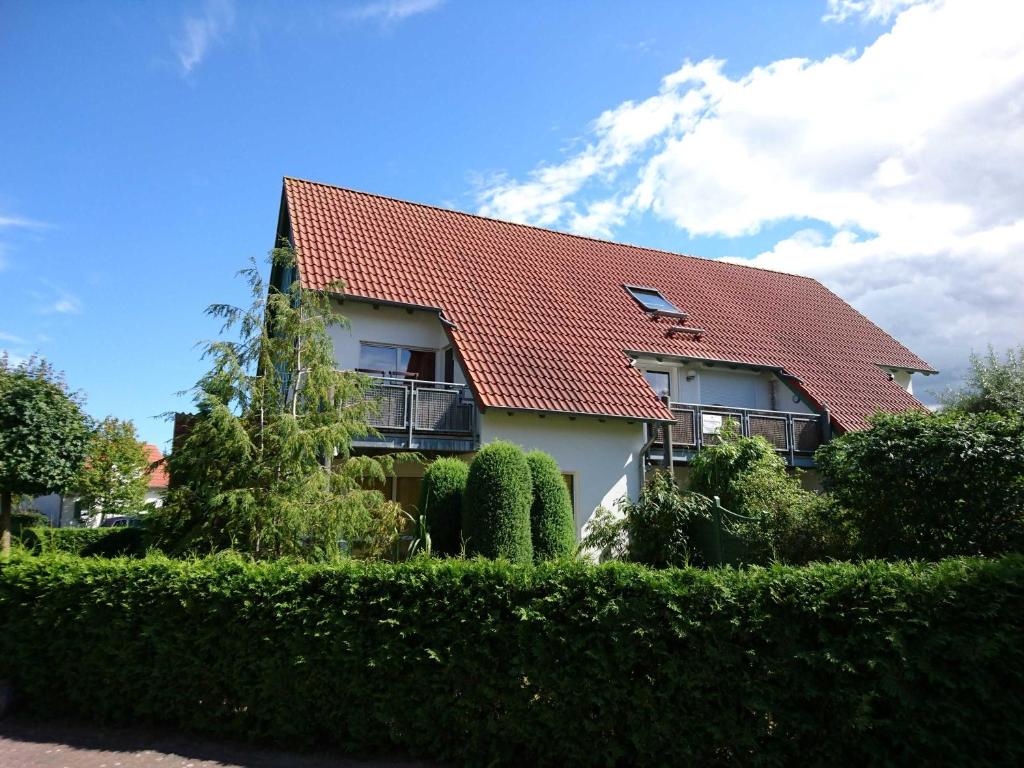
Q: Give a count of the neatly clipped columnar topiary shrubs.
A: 3